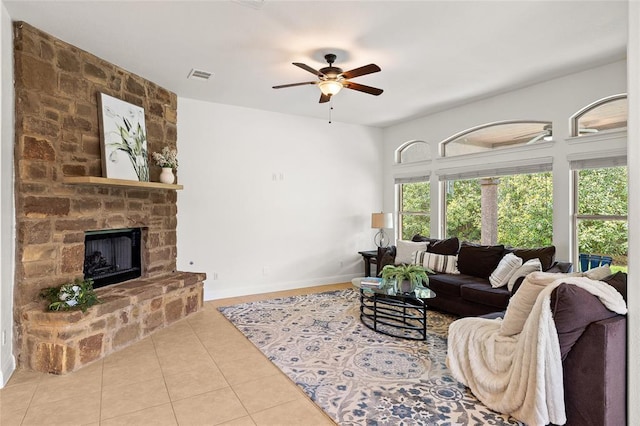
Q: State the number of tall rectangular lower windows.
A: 3